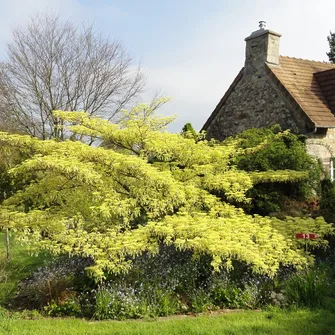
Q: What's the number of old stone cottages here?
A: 1